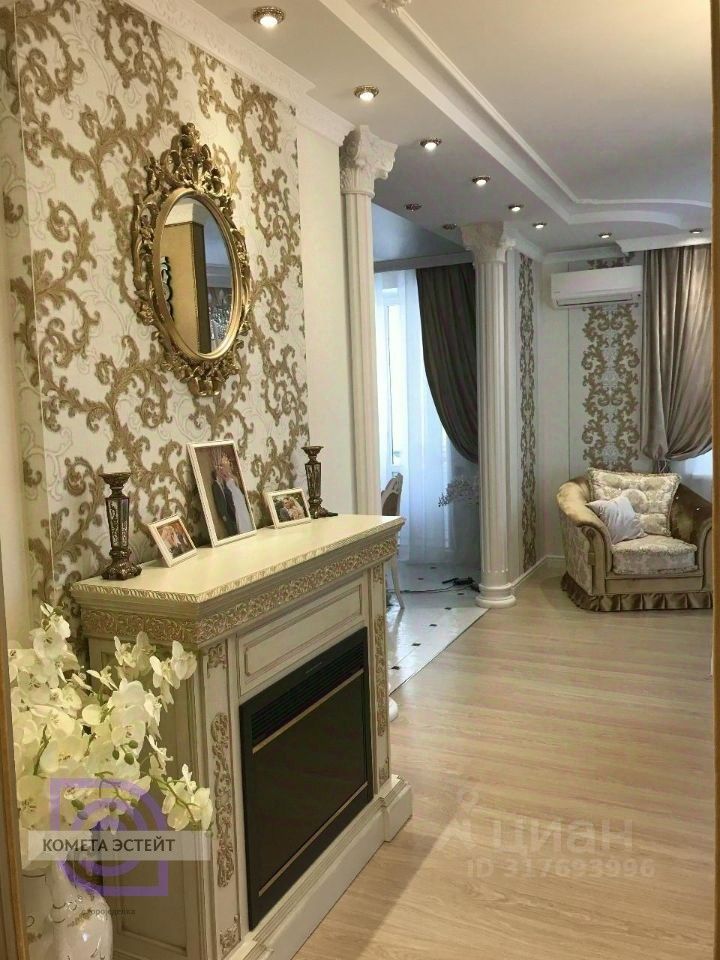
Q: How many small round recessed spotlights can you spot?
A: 10